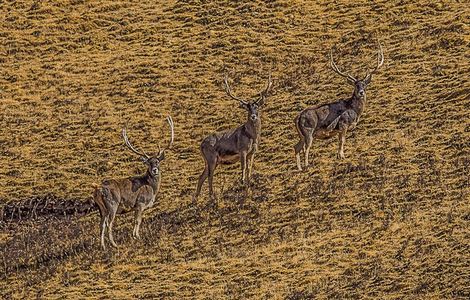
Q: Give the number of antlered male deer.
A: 3